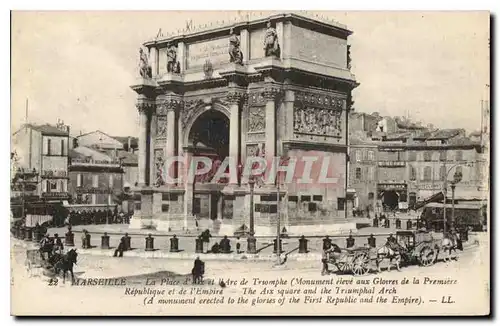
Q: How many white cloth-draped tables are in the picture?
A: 0